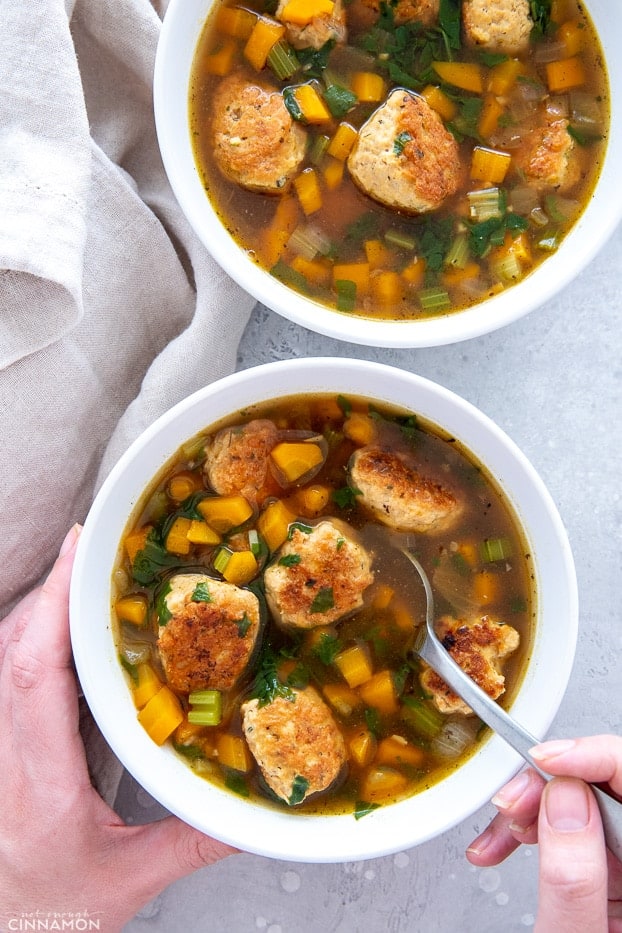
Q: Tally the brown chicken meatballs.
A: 12